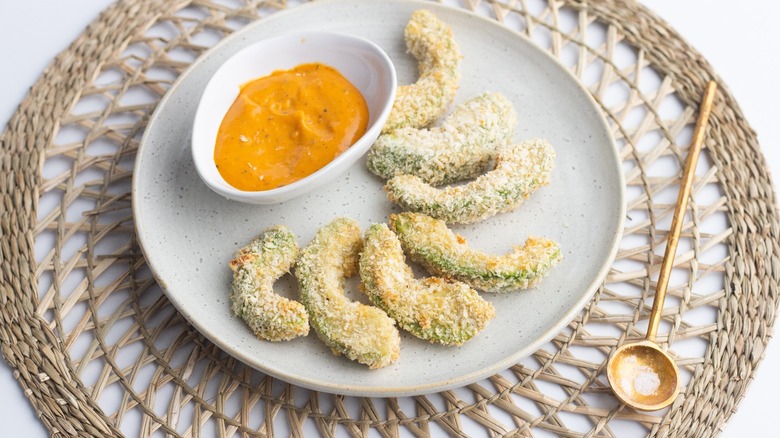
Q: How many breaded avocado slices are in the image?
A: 7